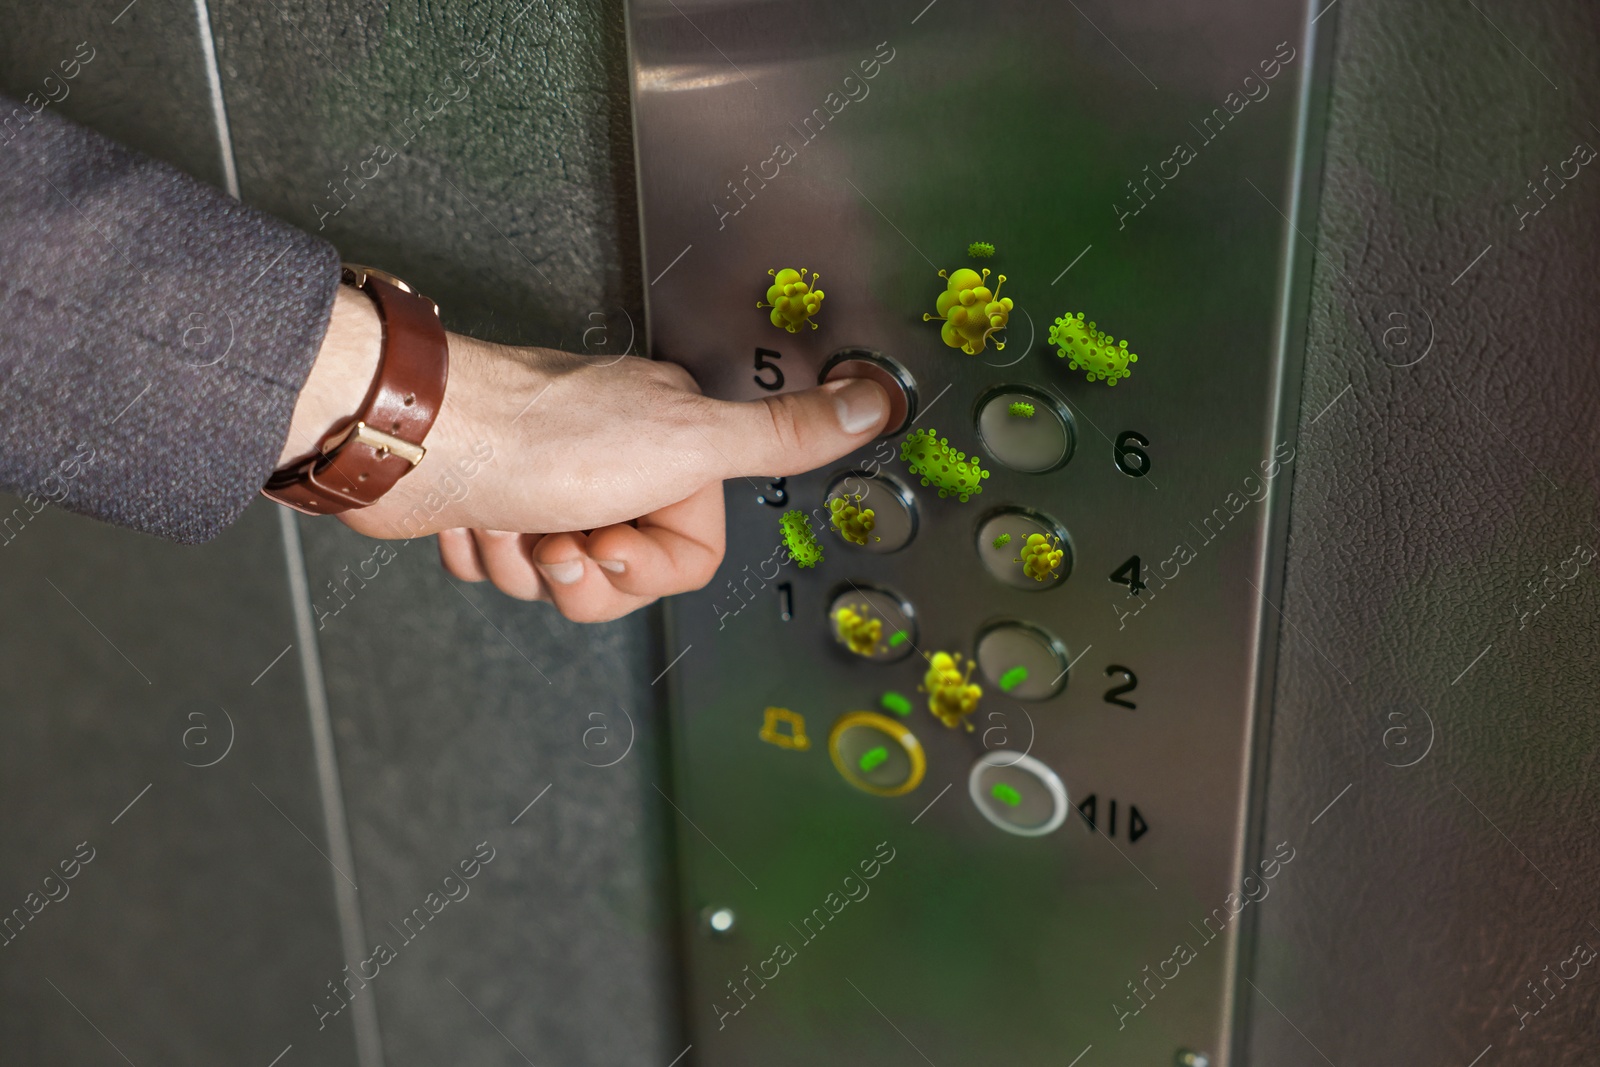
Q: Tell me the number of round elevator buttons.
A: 8